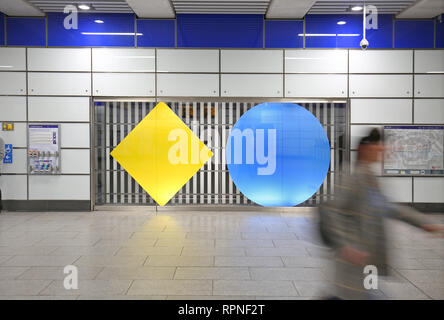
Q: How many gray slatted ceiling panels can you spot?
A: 3